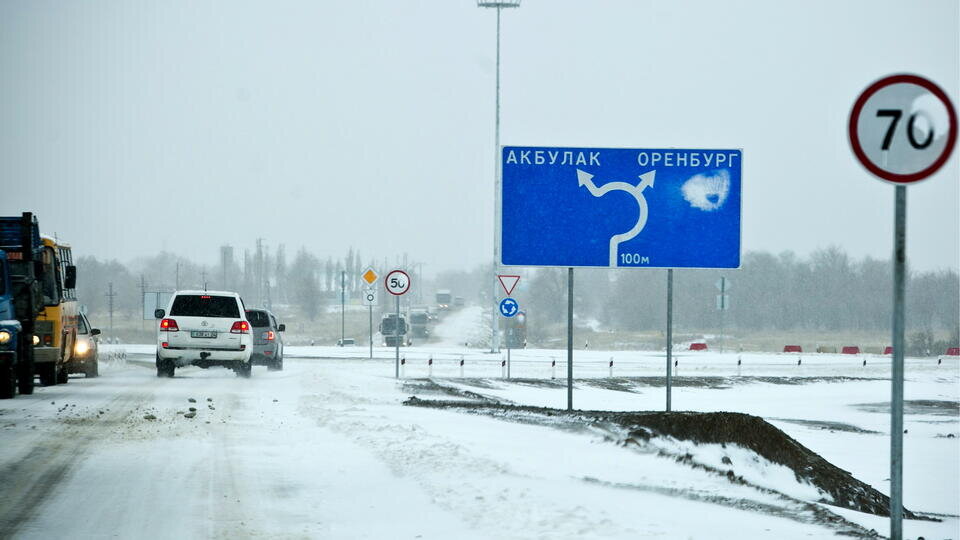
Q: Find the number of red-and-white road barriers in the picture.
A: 5